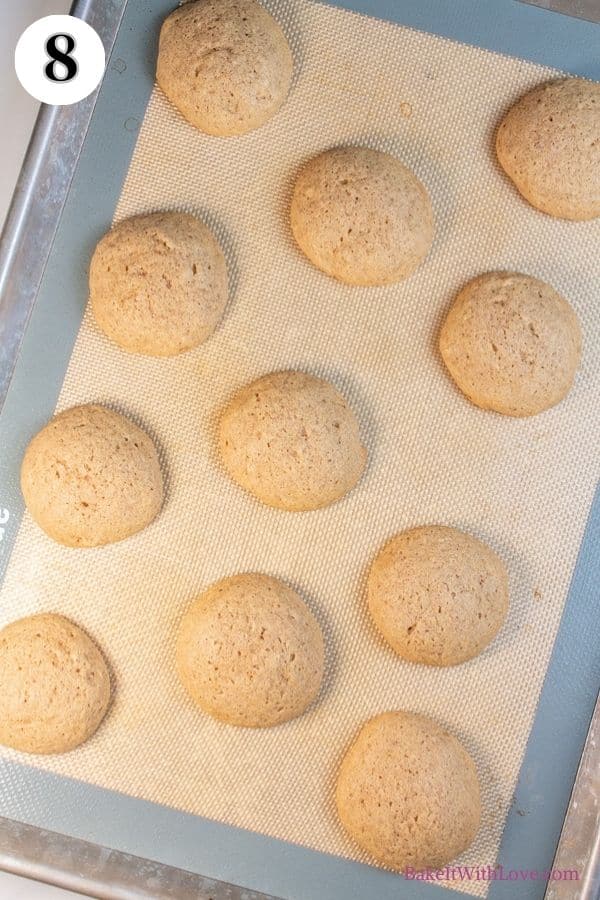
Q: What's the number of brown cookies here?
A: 11